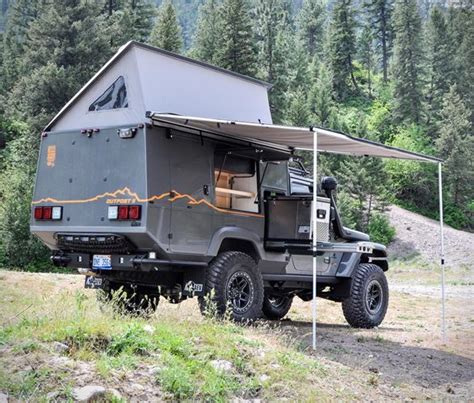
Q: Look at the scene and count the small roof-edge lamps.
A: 5